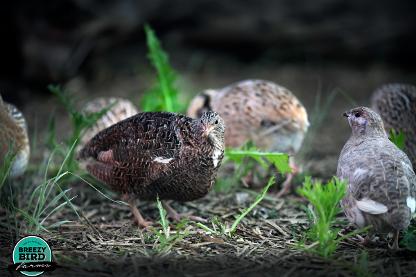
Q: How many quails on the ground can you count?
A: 6